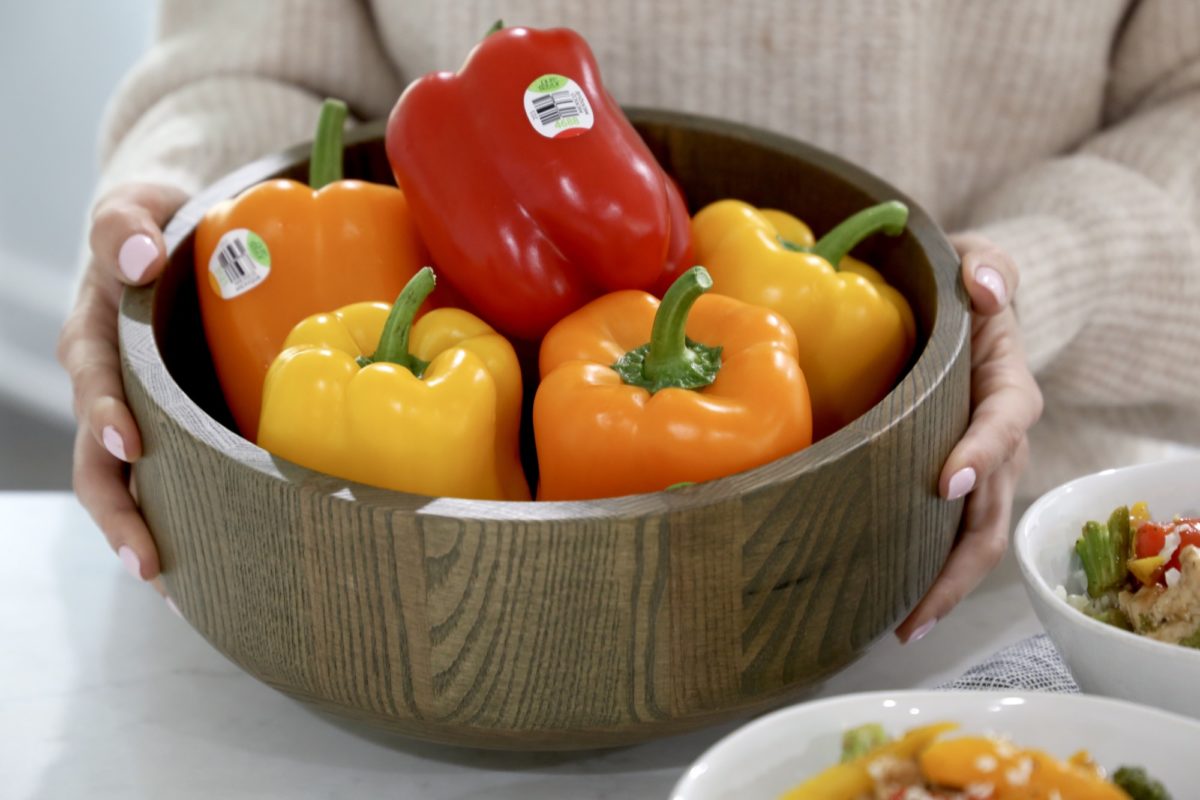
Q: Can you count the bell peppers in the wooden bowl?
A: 5